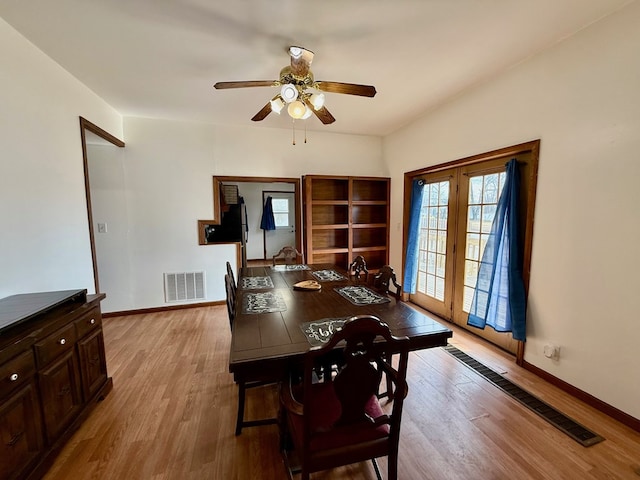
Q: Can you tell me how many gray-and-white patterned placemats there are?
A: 6